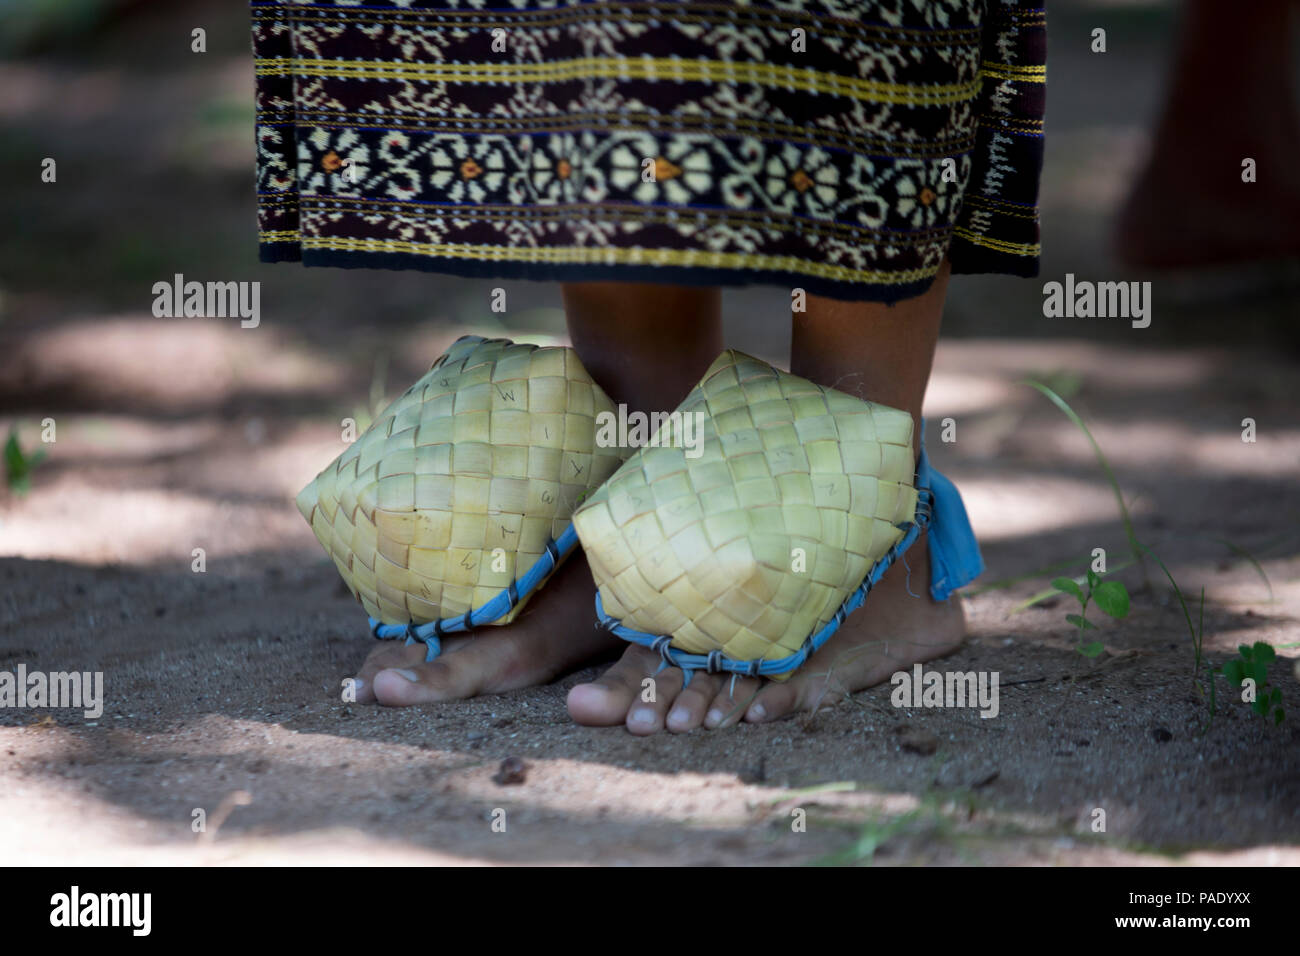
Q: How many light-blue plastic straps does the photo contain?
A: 2